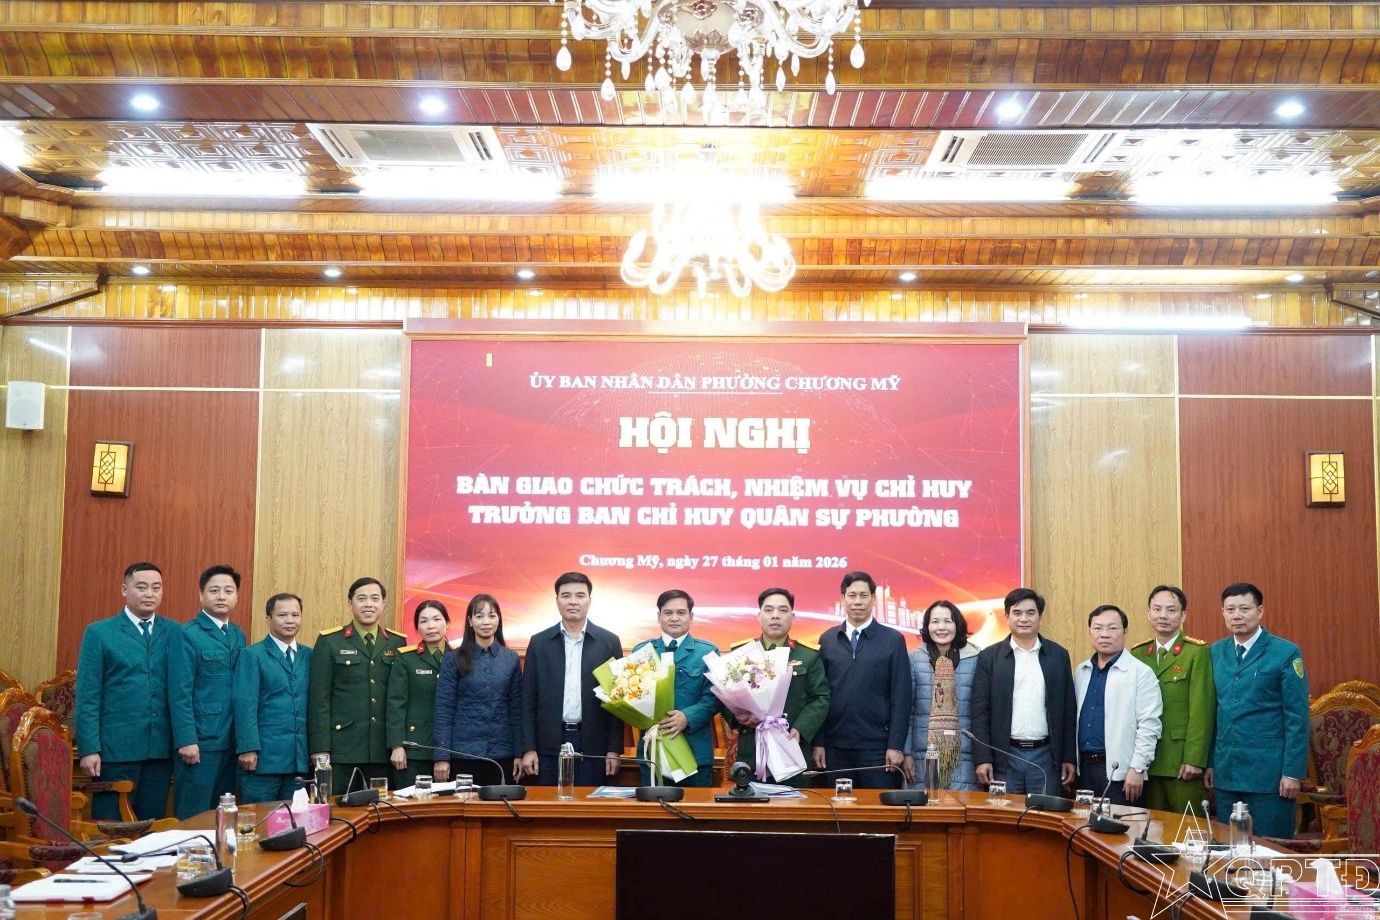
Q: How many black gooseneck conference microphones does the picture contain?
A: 13